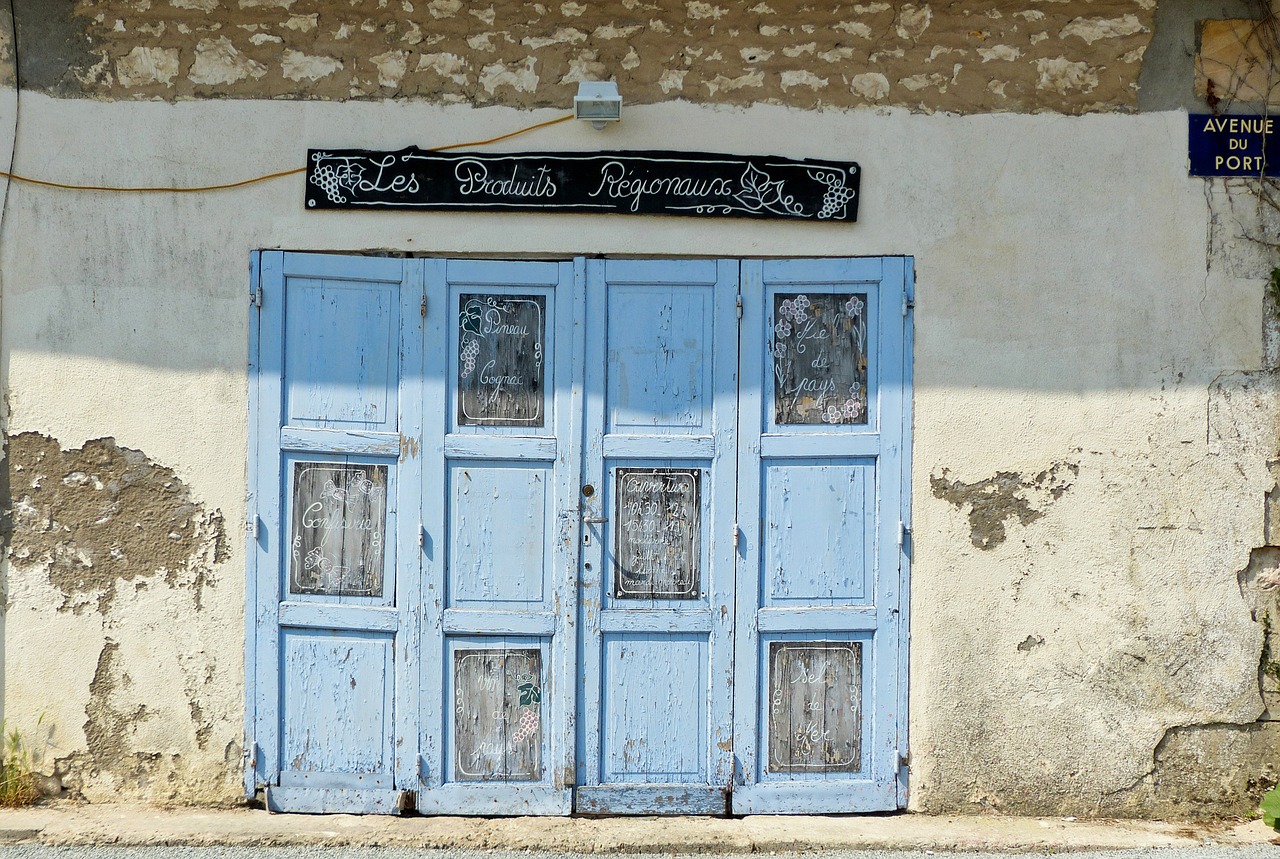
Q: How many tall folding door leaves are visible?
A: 4